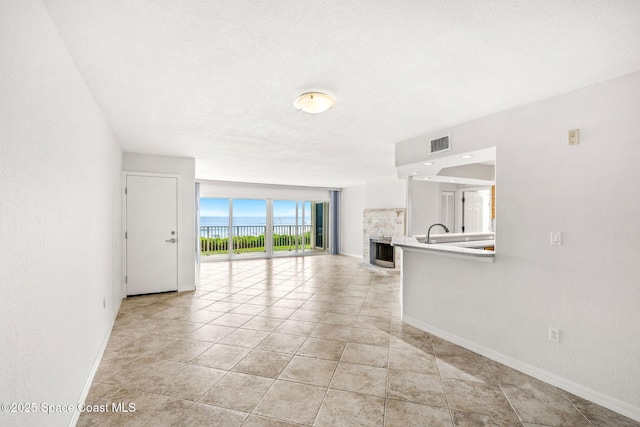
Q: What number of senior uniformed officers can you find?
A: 0